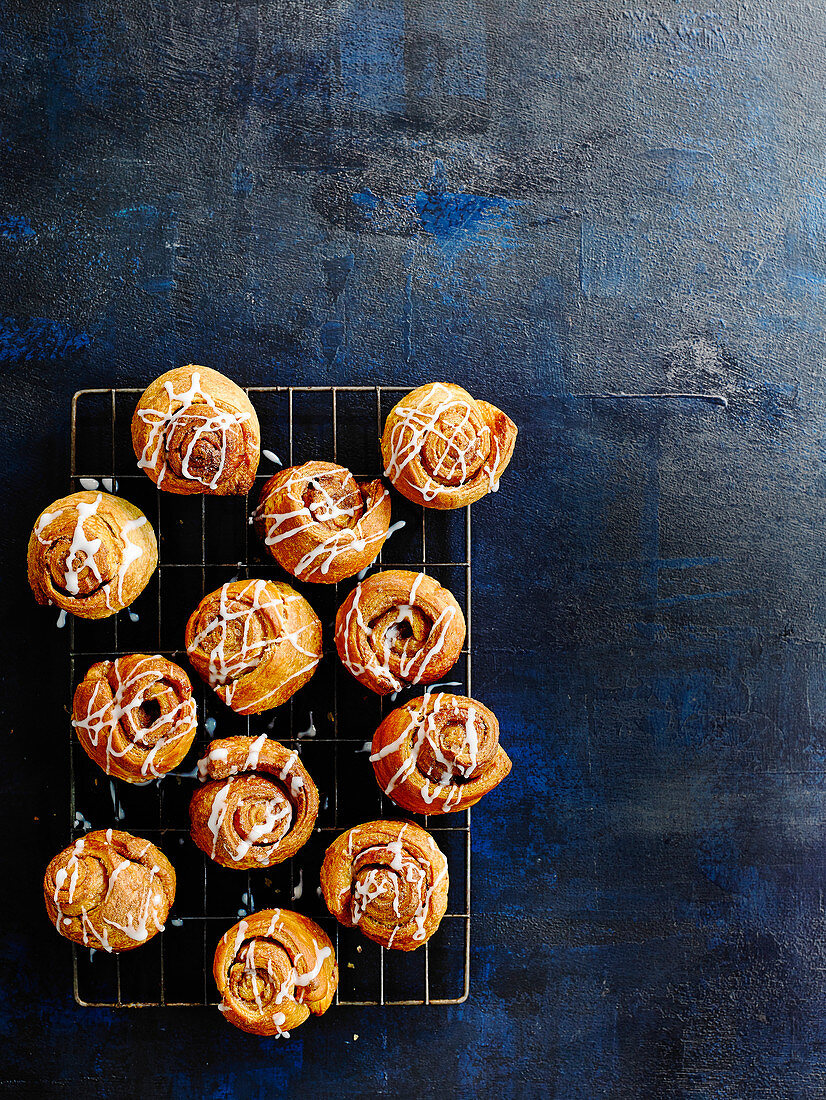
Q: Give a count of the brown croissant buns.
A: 12